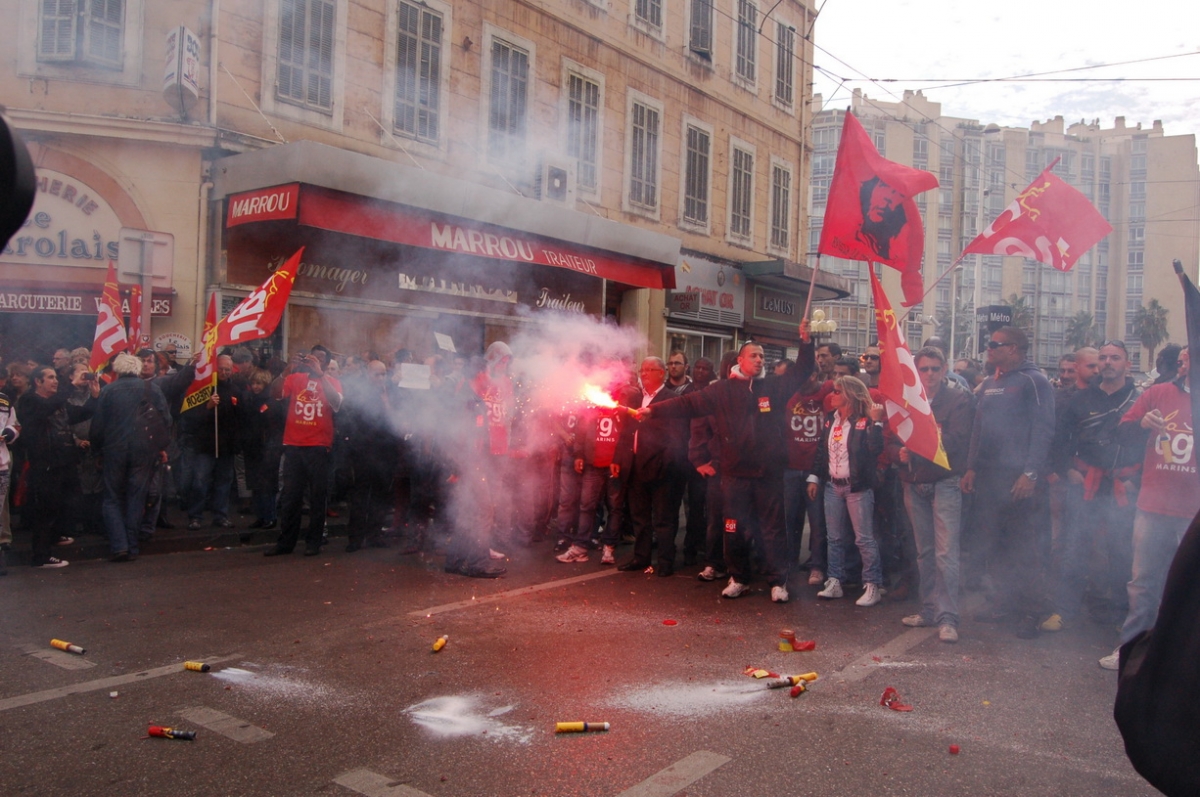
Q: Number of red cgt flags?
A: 6